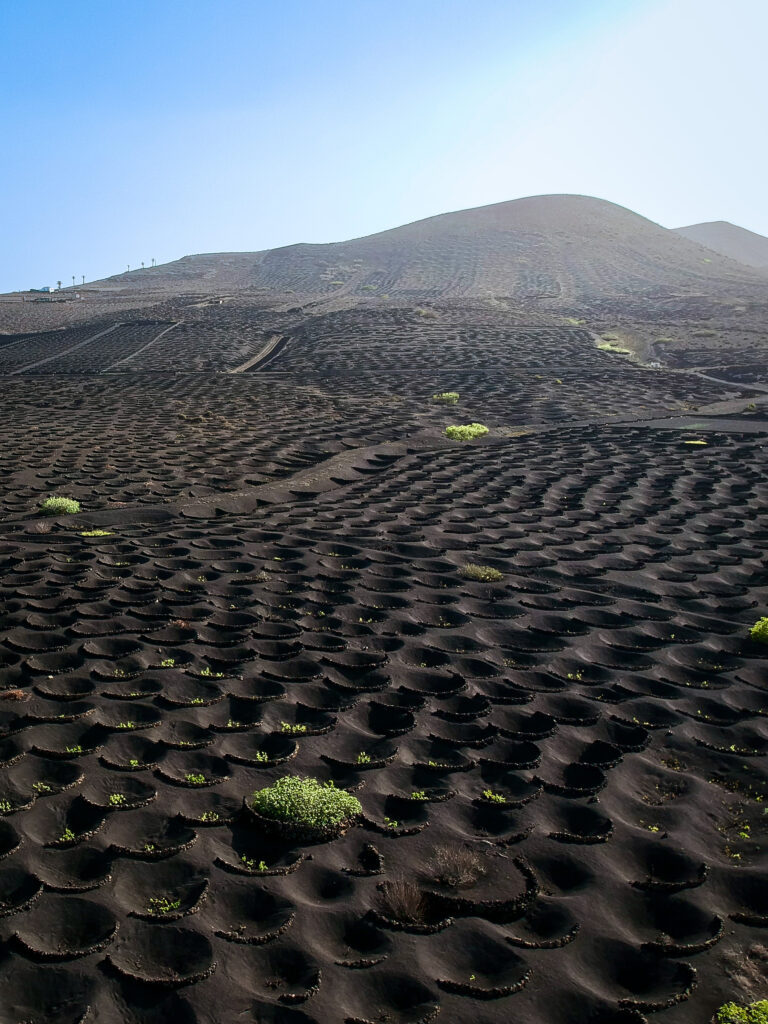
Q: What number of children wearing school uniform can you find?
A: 0